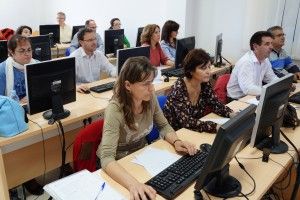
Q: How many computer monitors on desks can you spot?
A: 12